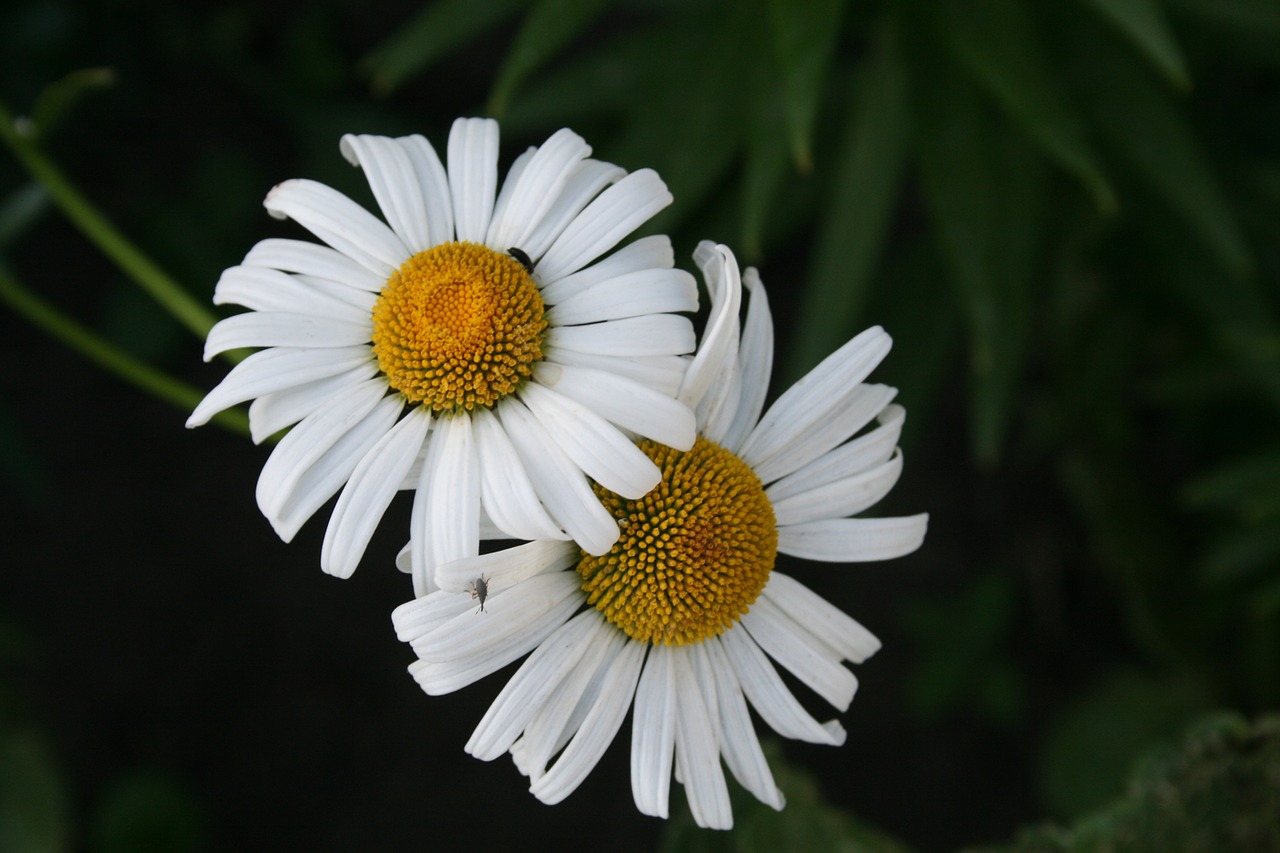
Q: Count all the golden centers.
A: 2